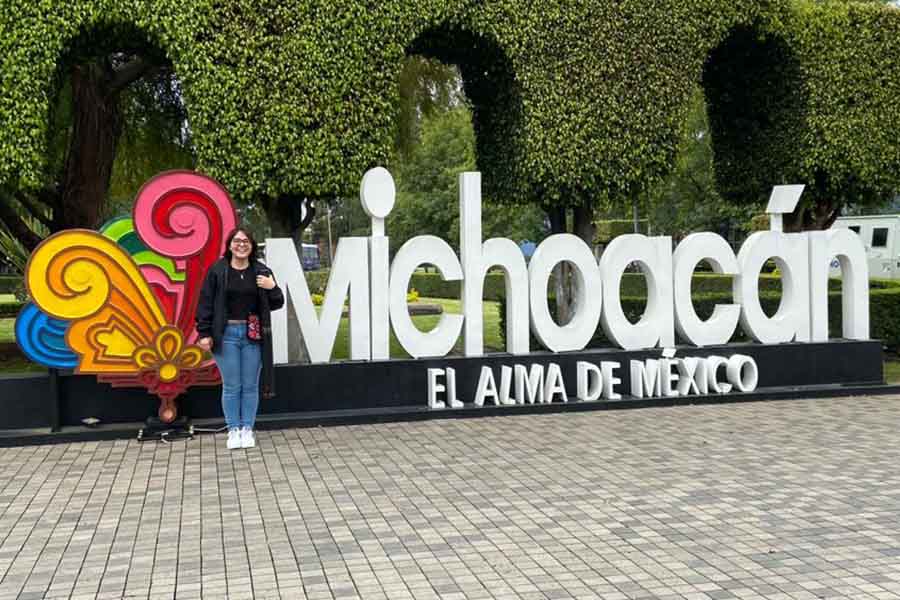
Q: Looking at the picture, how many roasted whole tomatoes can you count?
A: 0